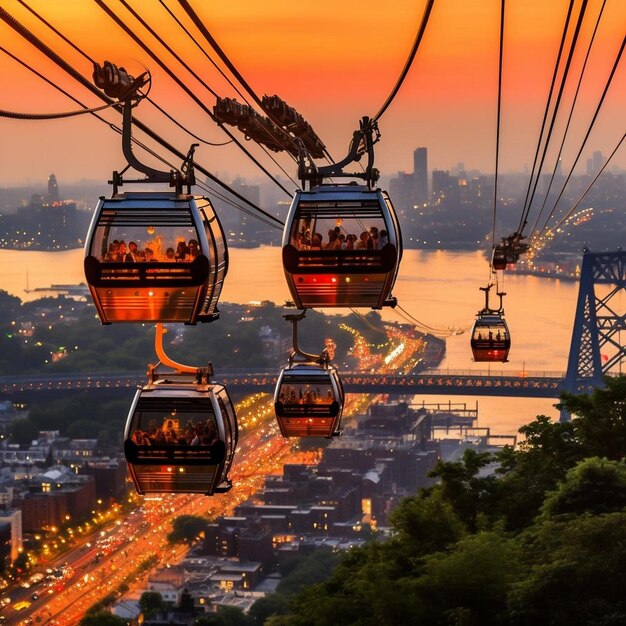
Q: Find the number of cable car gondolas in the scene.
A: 5